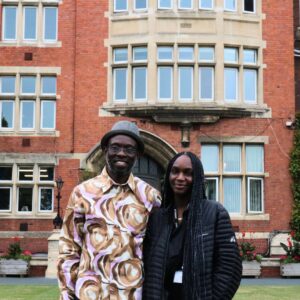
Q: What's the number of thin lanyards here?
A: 1